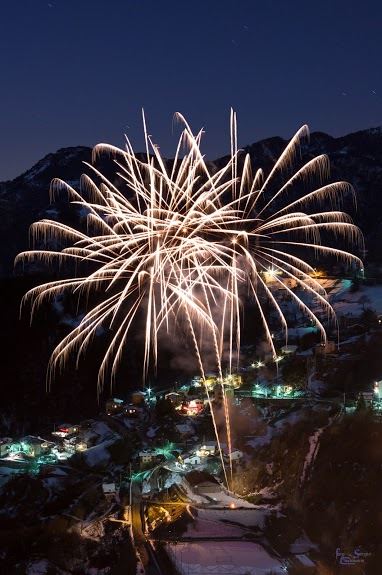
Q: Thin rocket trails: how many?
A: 2